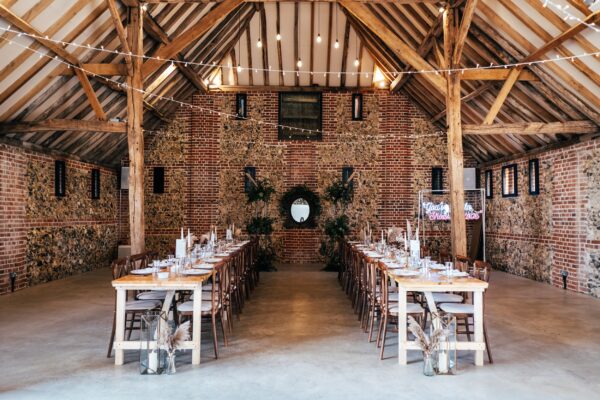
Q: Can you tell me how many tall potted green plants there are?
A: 2